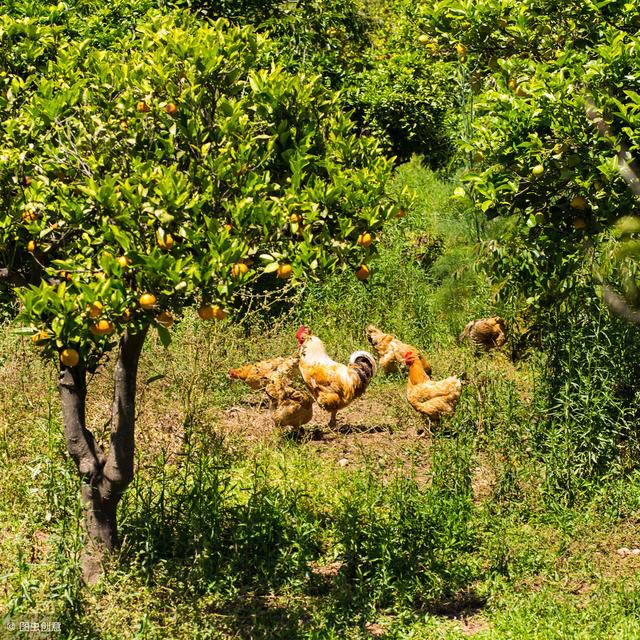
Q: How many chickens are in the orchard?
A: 6